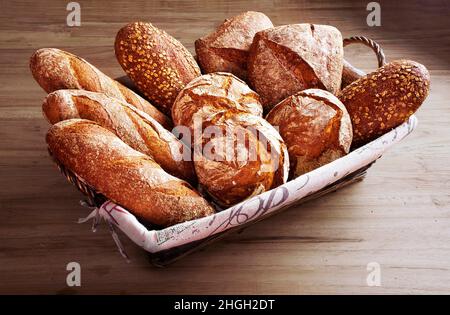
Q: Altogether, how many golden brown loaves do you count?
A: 10